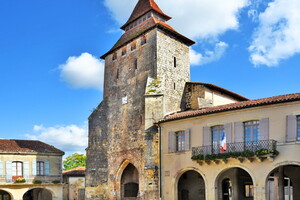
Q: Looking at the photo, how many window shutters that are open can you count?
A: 12